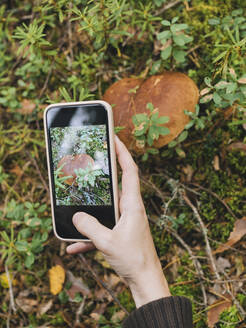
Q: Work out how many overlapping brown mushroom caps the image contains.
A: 2